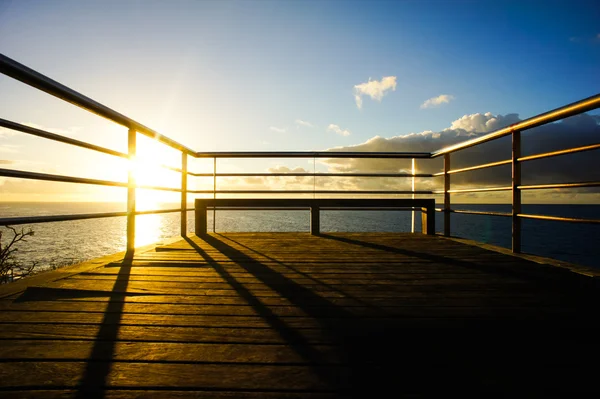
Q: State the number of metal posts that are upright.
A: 7